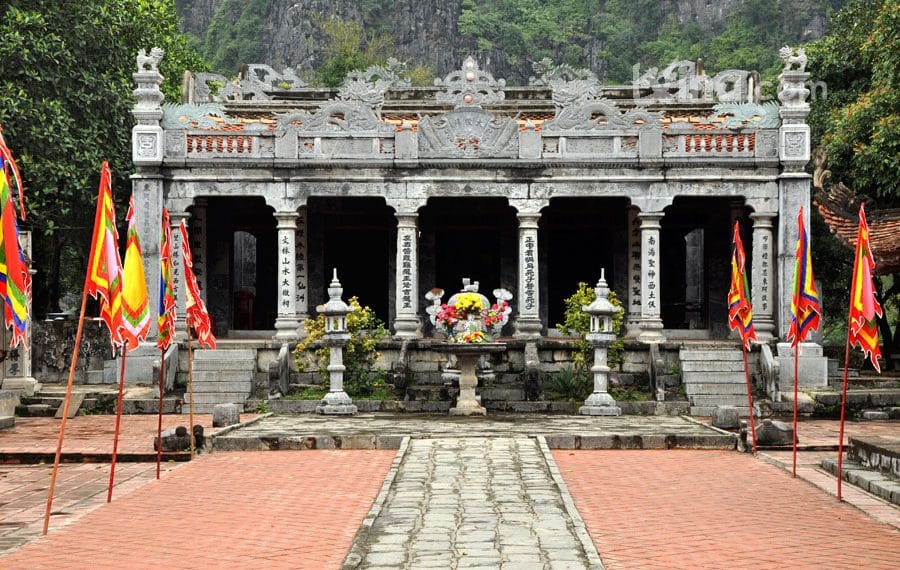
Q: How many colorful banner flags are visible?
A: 8